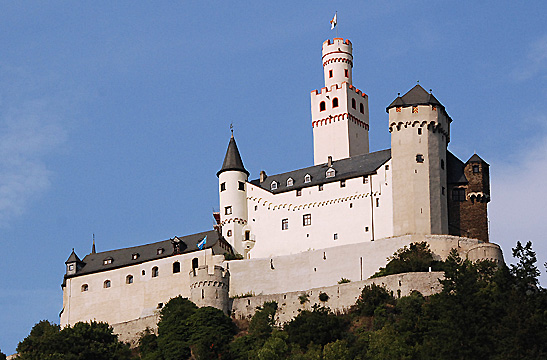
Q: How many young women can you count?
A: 0